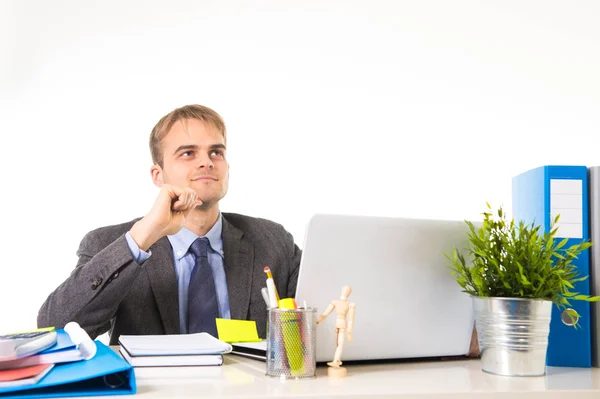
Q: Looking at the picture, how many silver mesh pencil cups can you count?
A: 1